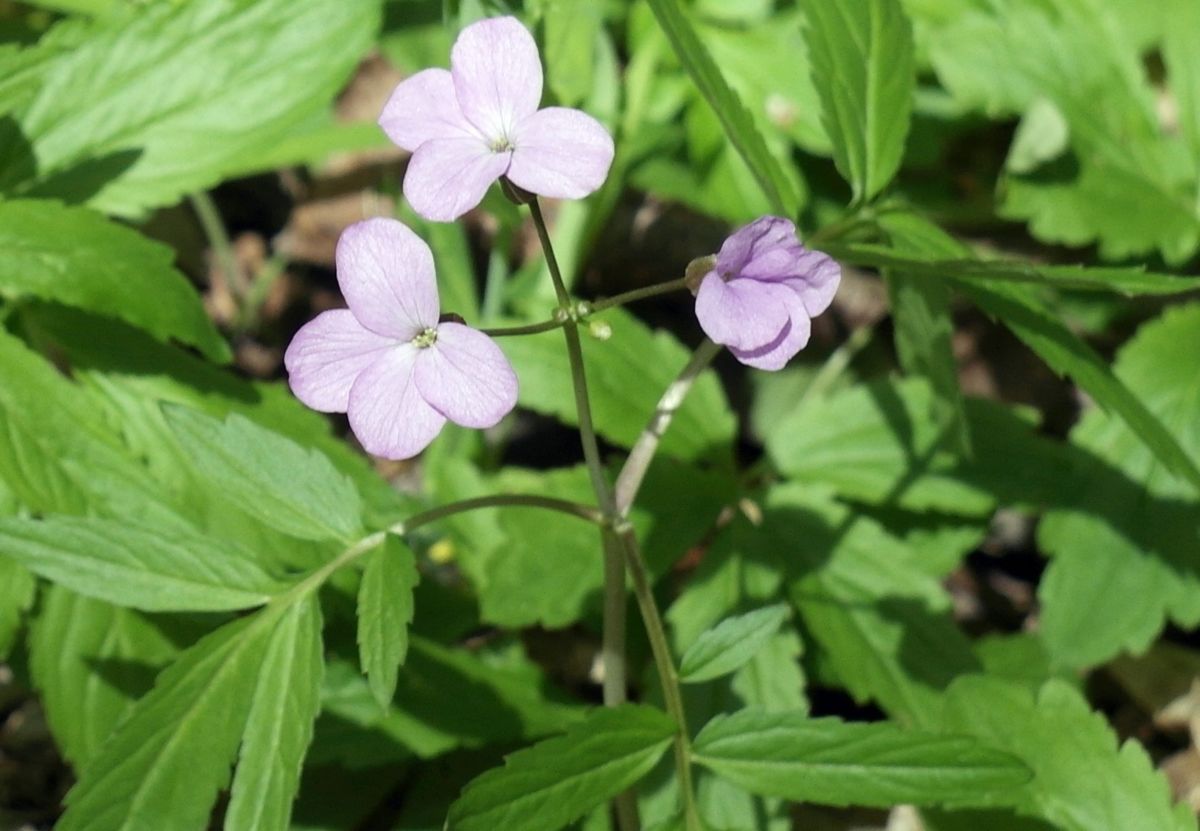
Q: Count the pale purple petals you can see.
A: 12